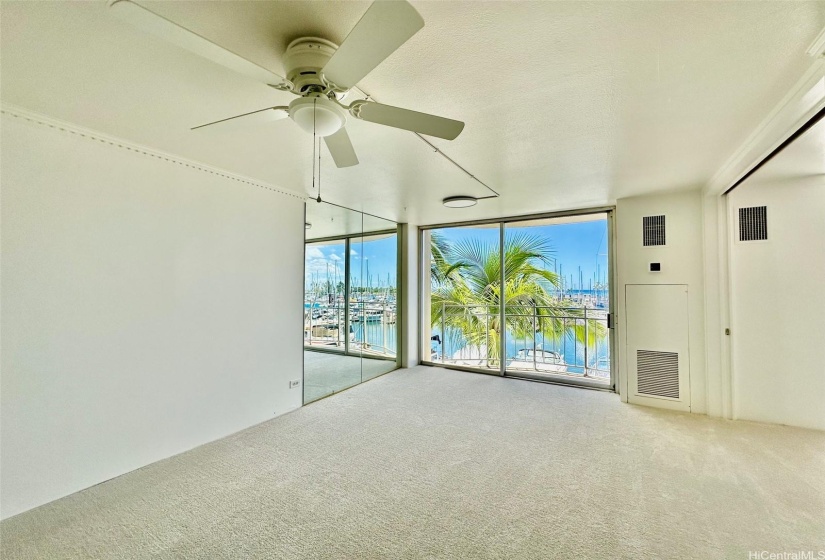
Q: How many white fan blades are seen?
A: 5